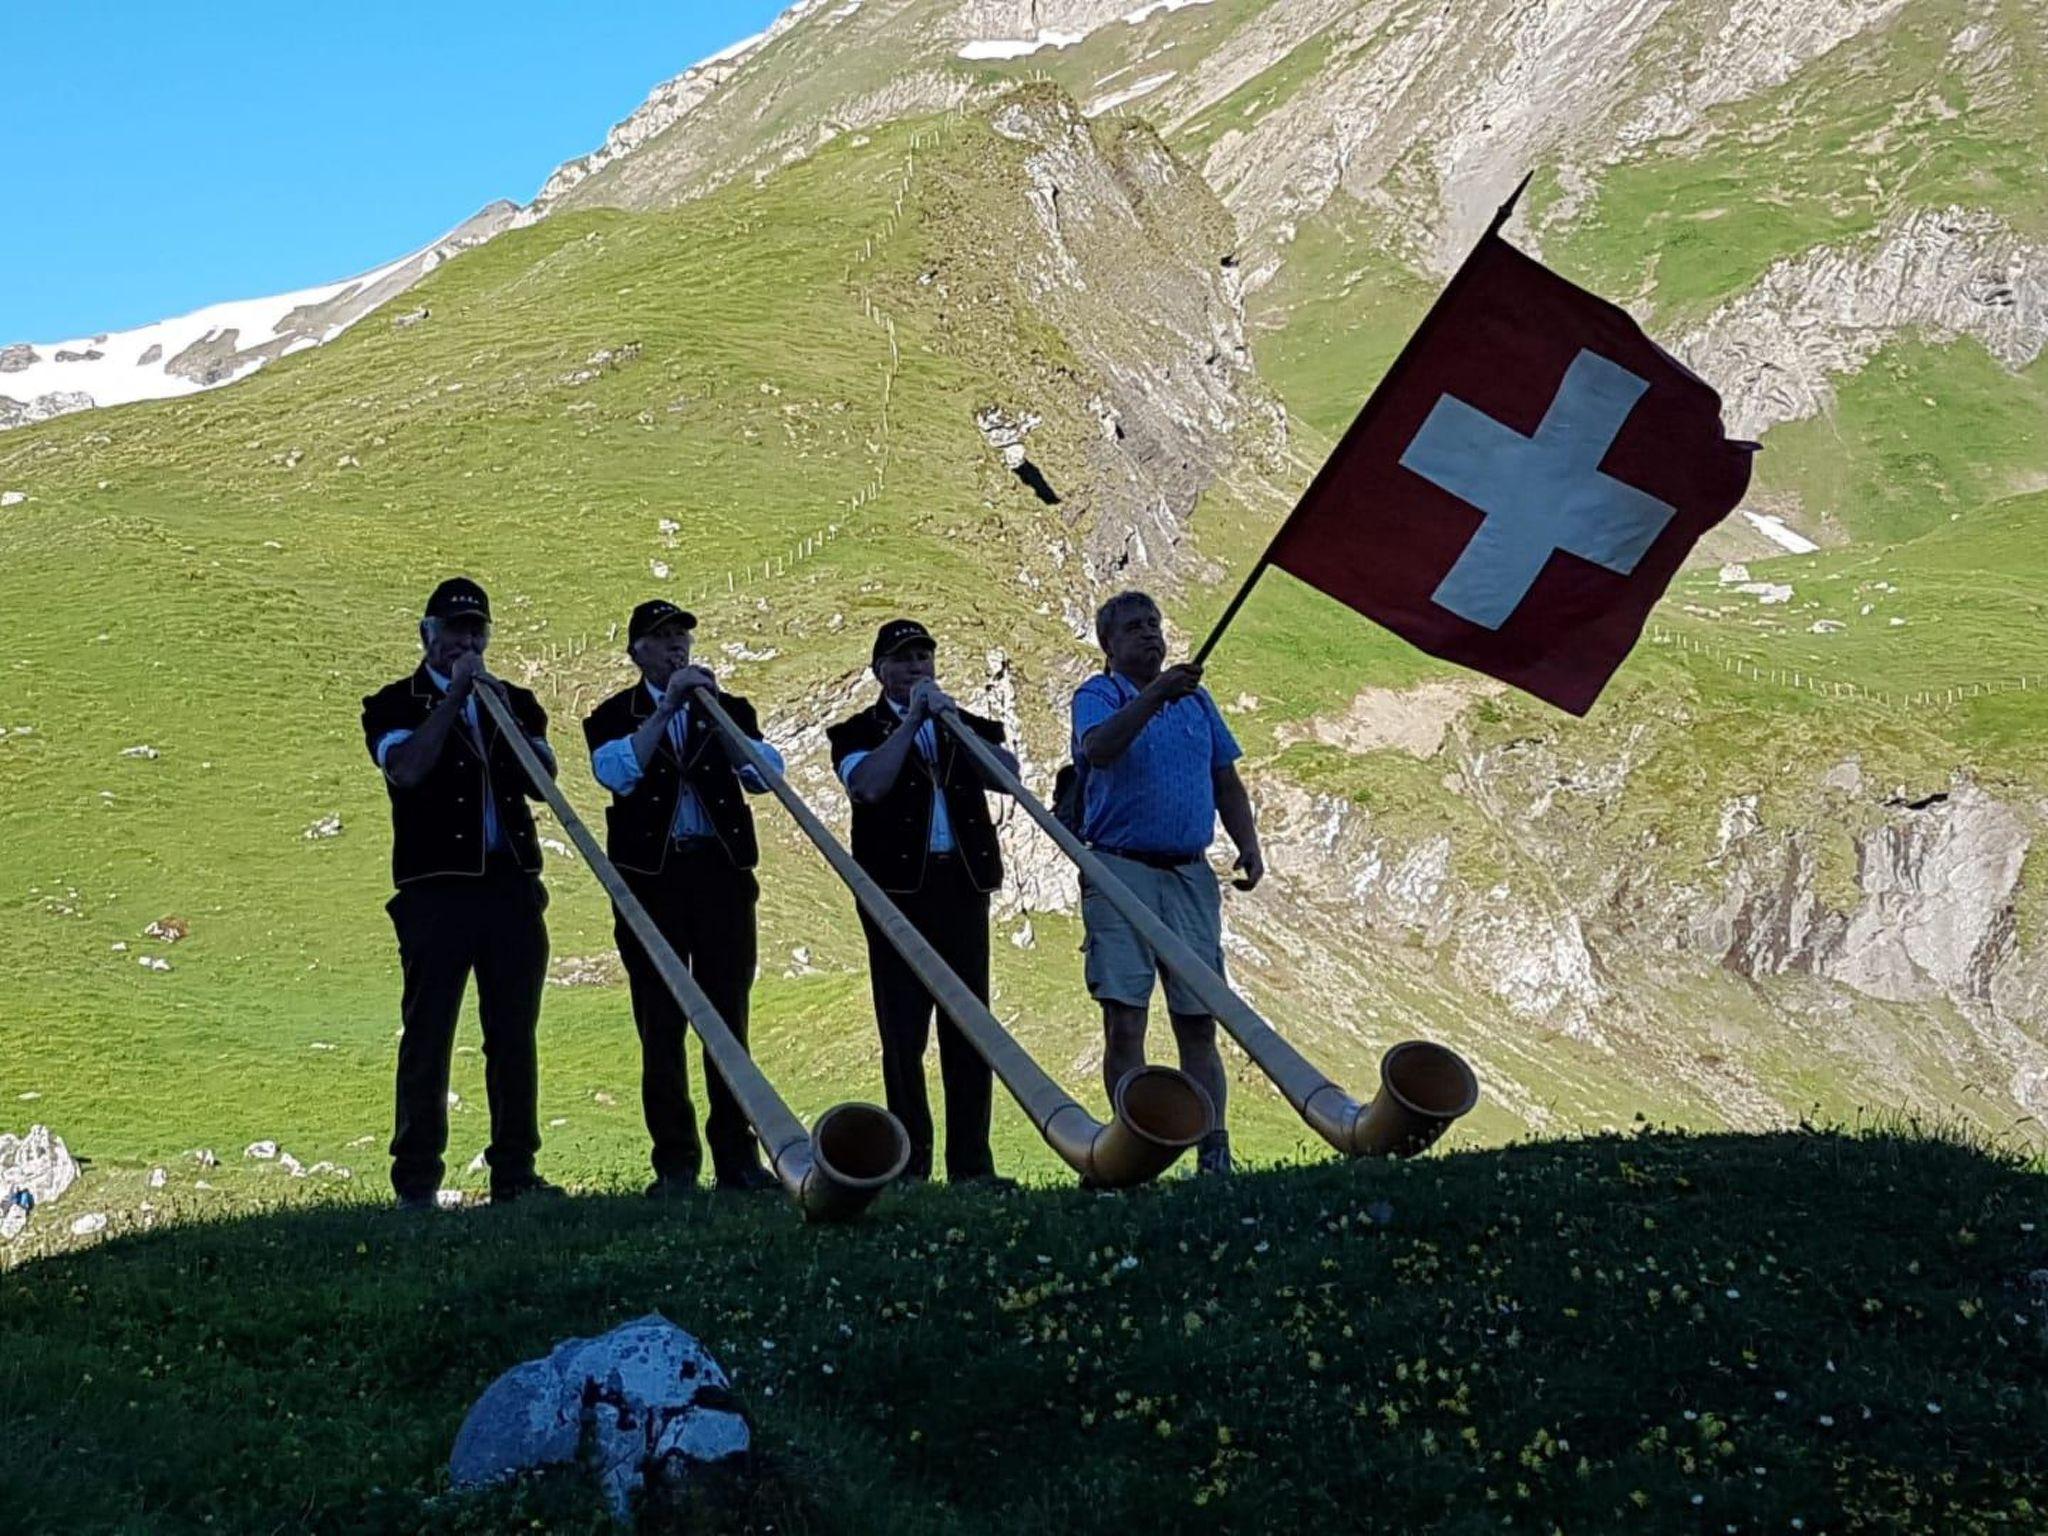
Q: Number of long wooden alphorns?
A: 3